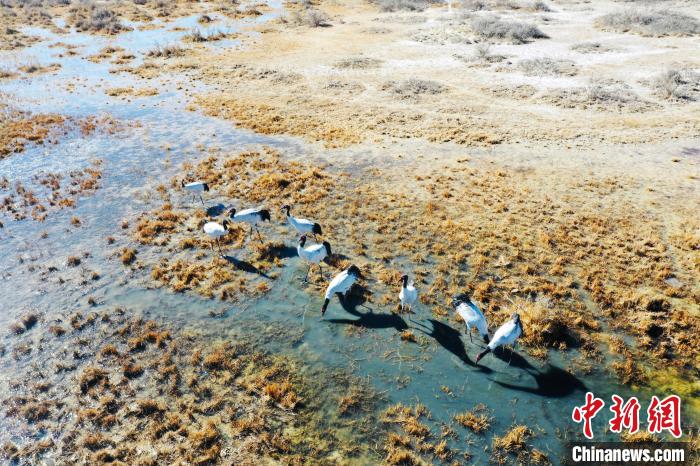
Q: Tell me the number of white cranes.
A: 9